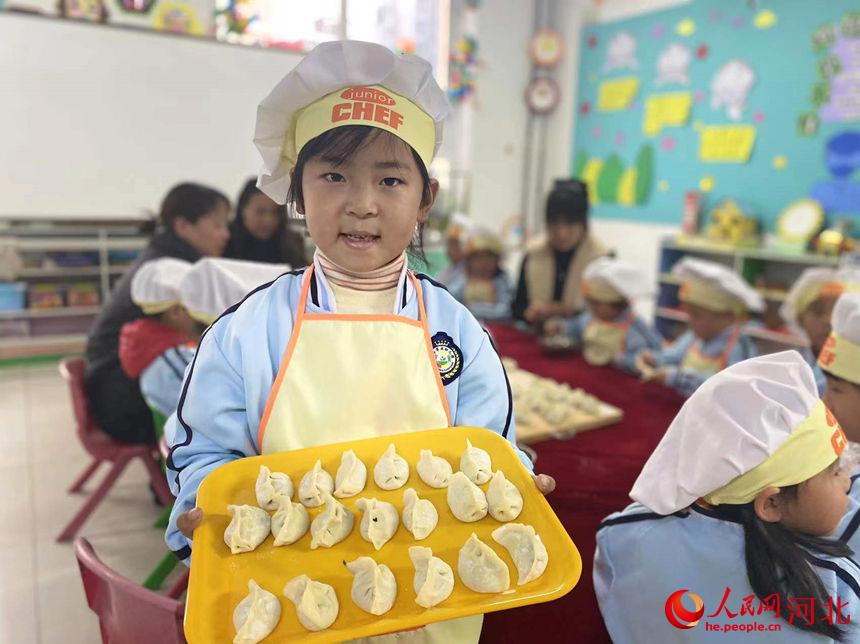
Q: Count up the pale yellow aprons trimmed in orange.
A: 4